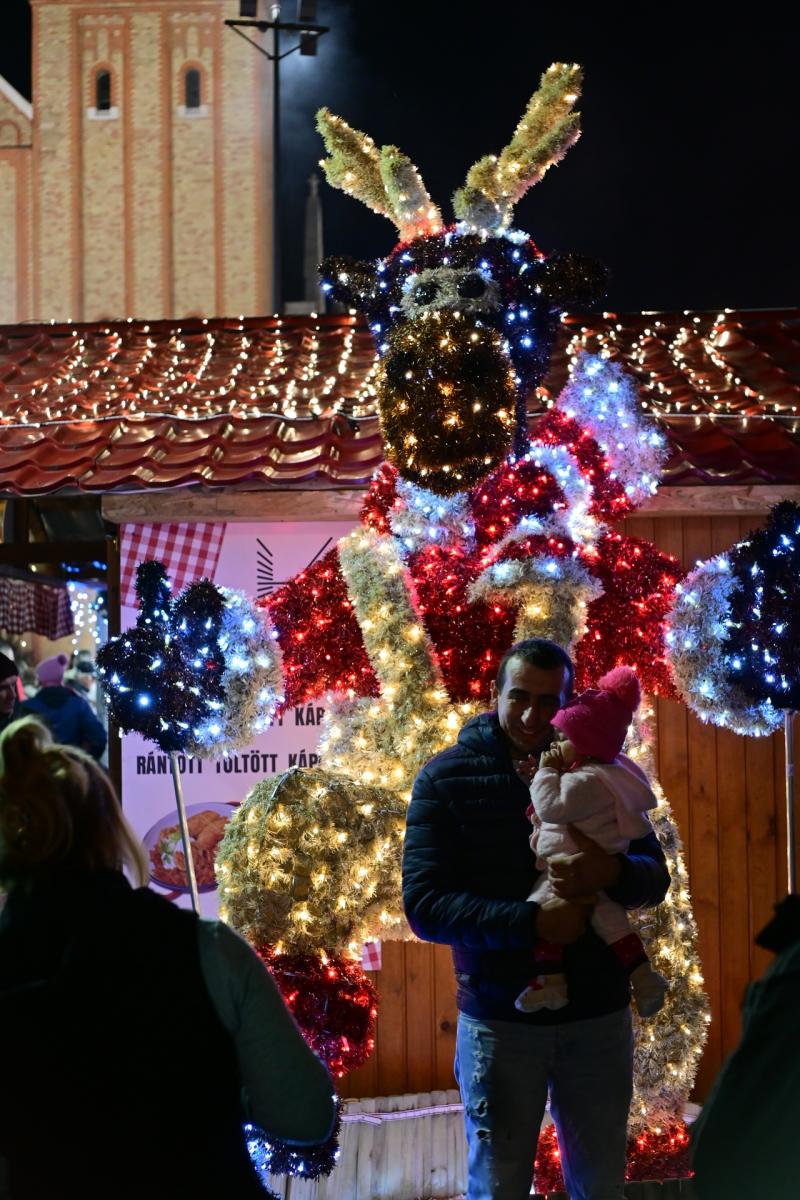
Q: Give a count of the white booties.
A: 2